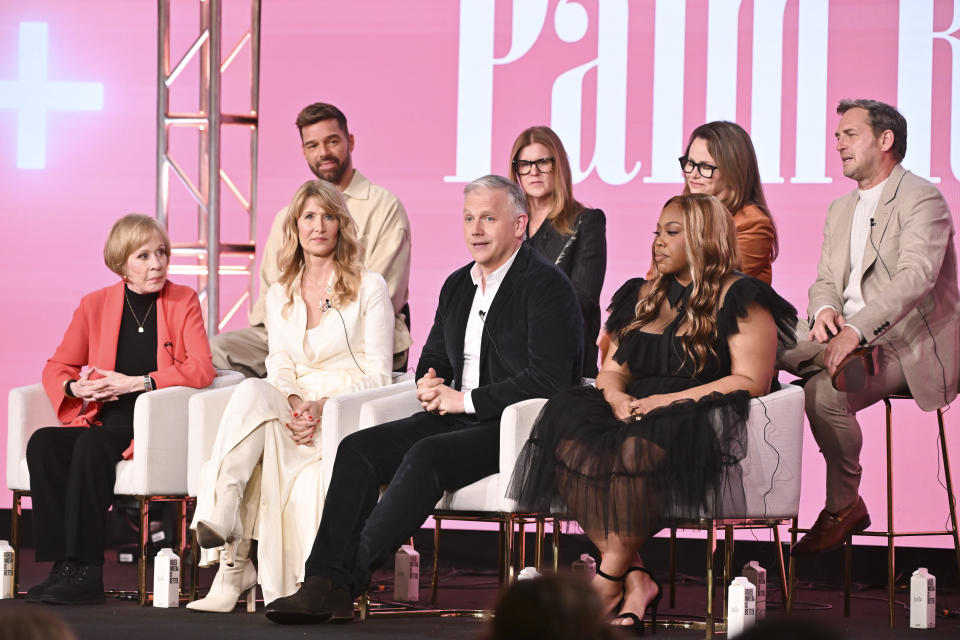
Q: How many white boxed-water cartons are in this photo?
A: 8